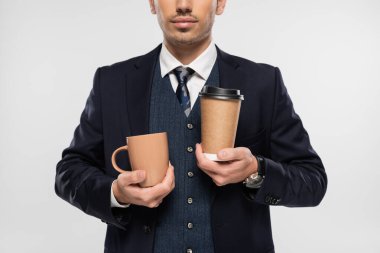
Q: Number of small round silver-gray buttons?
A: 6